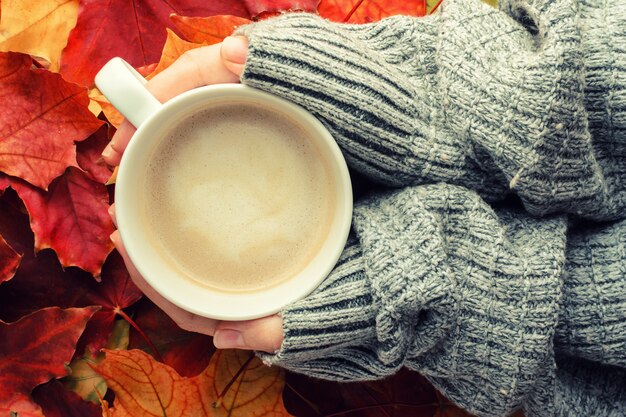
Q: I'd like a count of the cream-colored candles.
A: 0